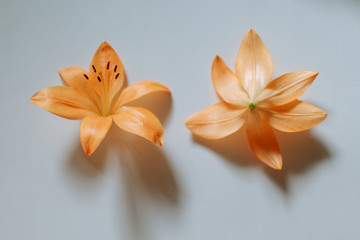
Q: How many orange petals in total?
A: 12